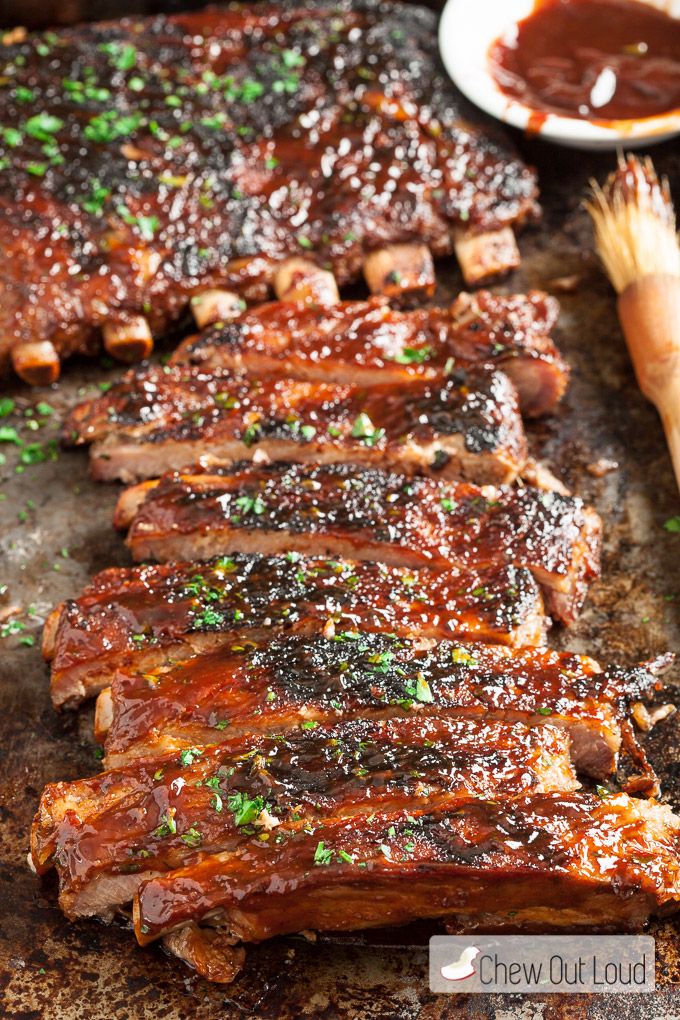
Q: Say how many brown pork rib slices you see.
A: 7